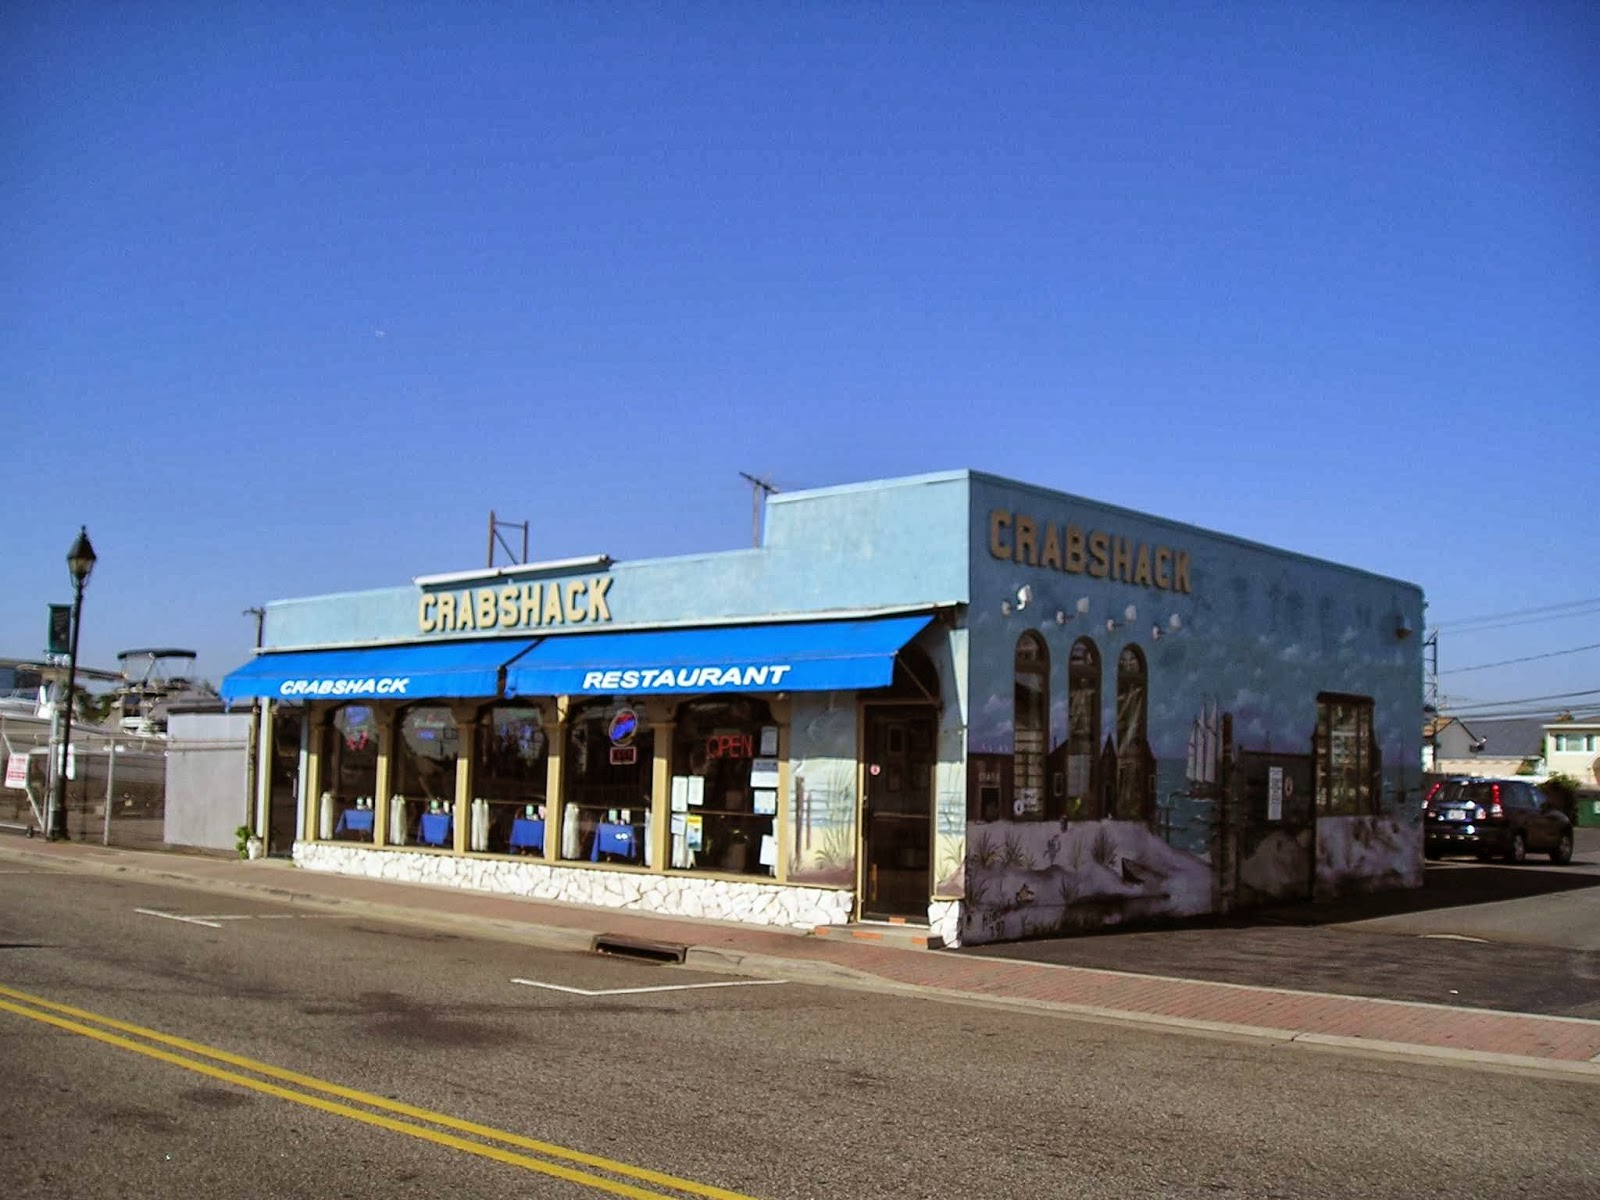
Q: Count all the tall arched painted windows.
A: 3